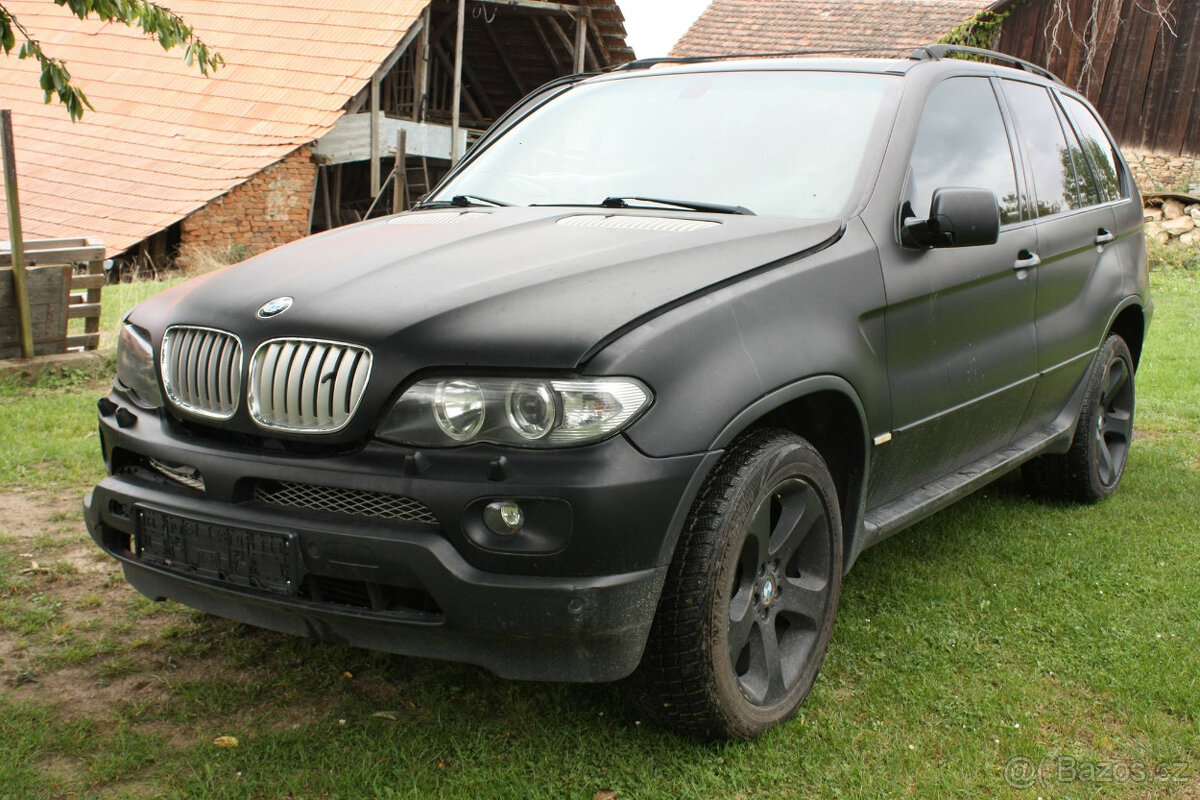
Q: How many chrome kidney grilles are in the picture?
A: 2